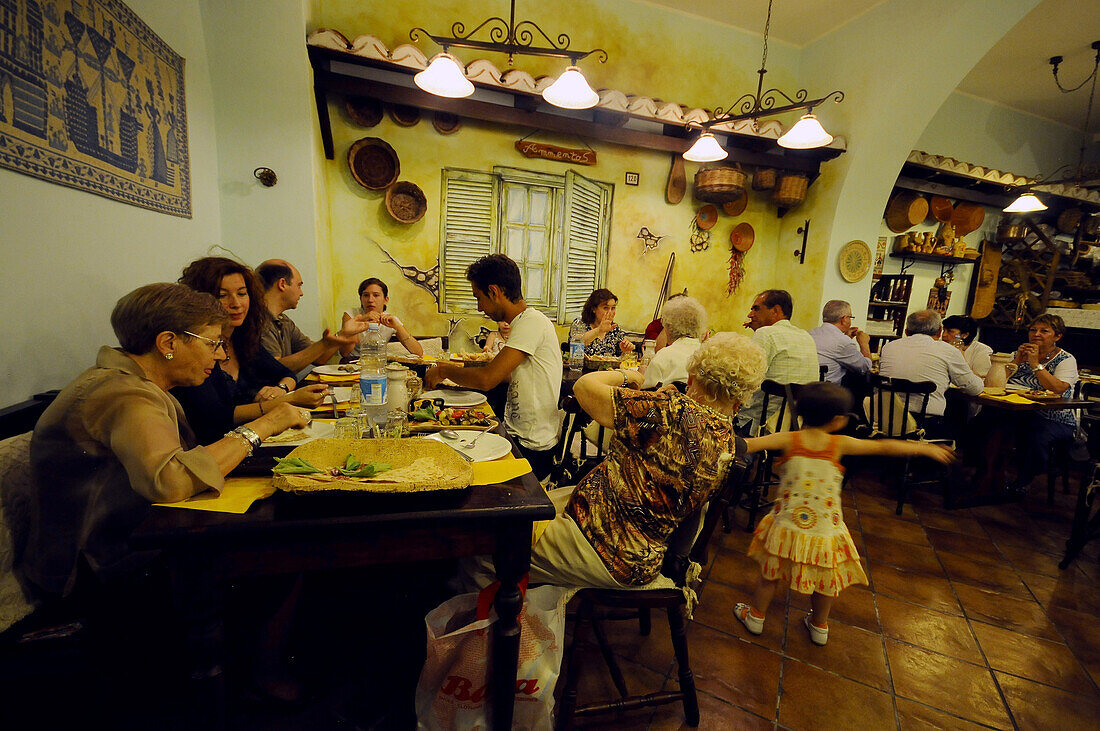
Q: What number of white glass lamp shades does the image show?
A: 5